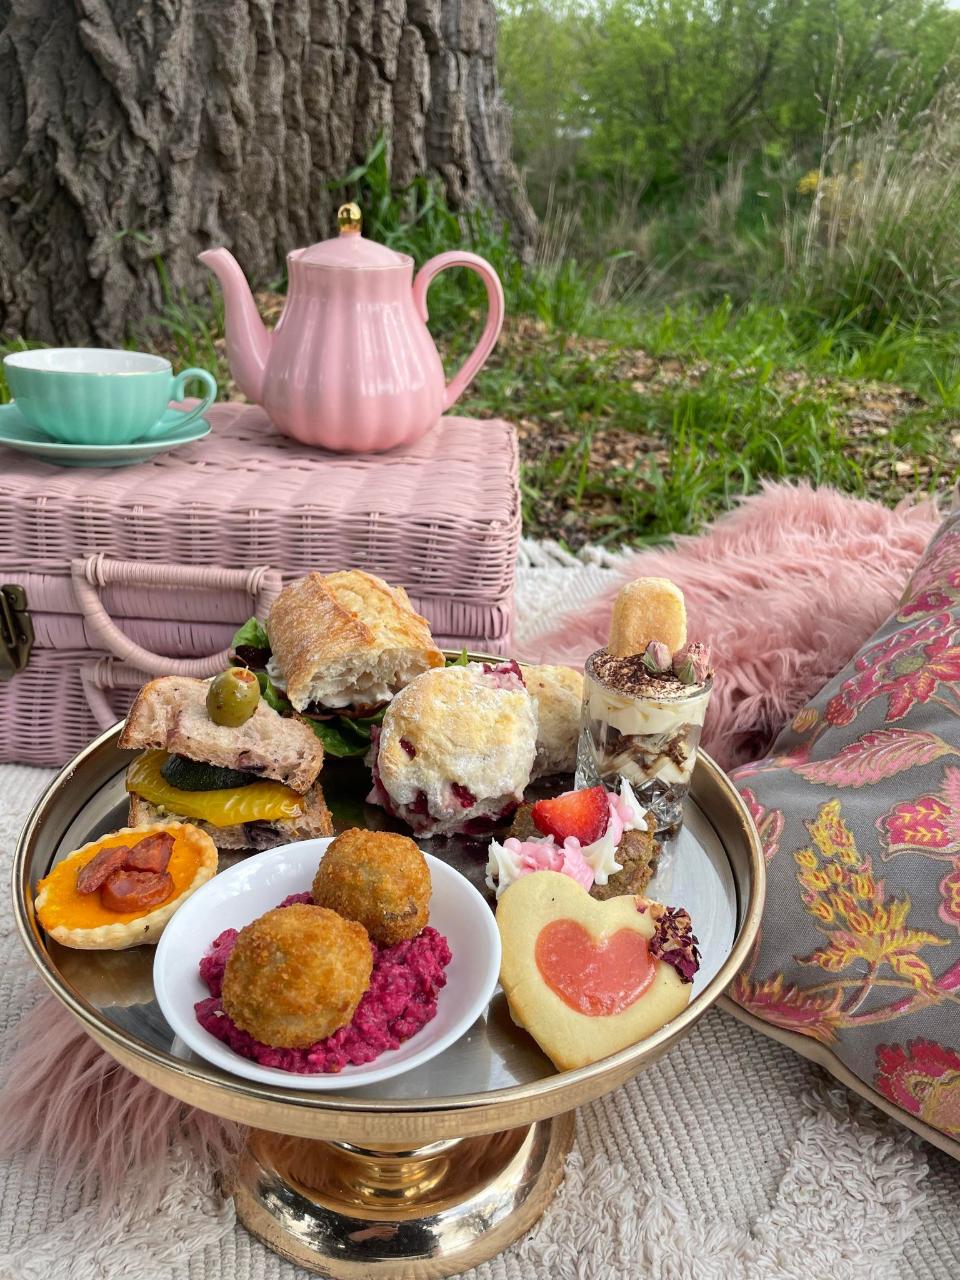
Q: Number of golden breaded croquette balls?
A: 2